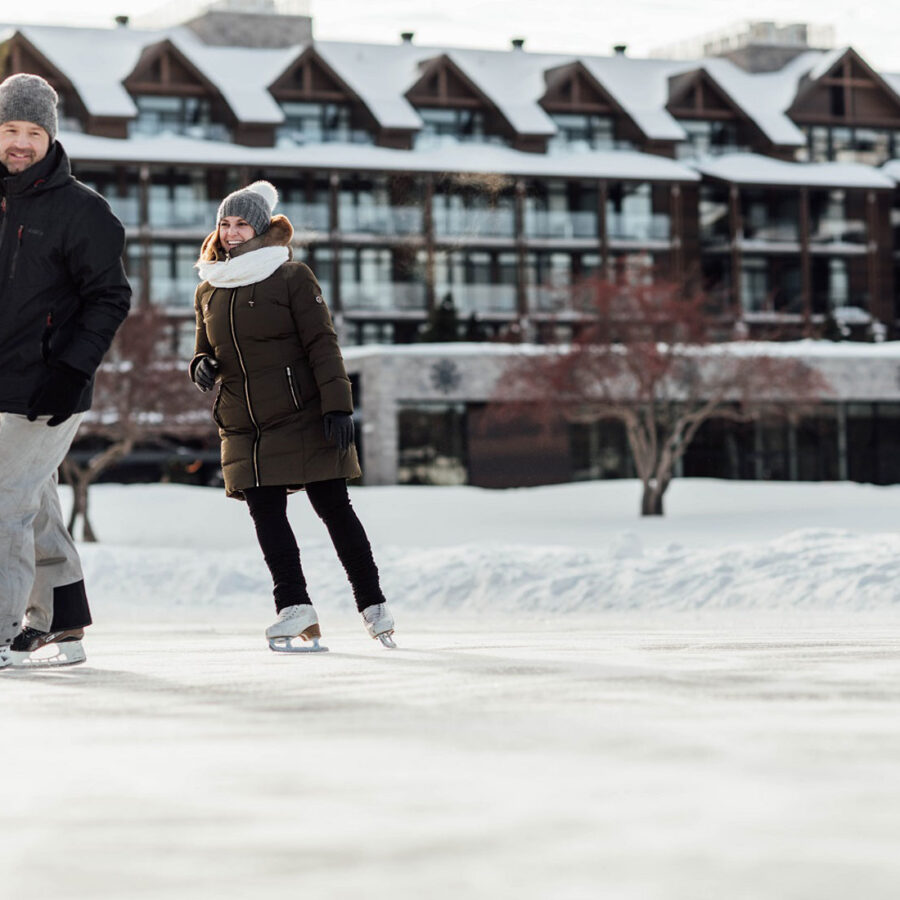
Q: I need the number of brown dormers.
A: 7